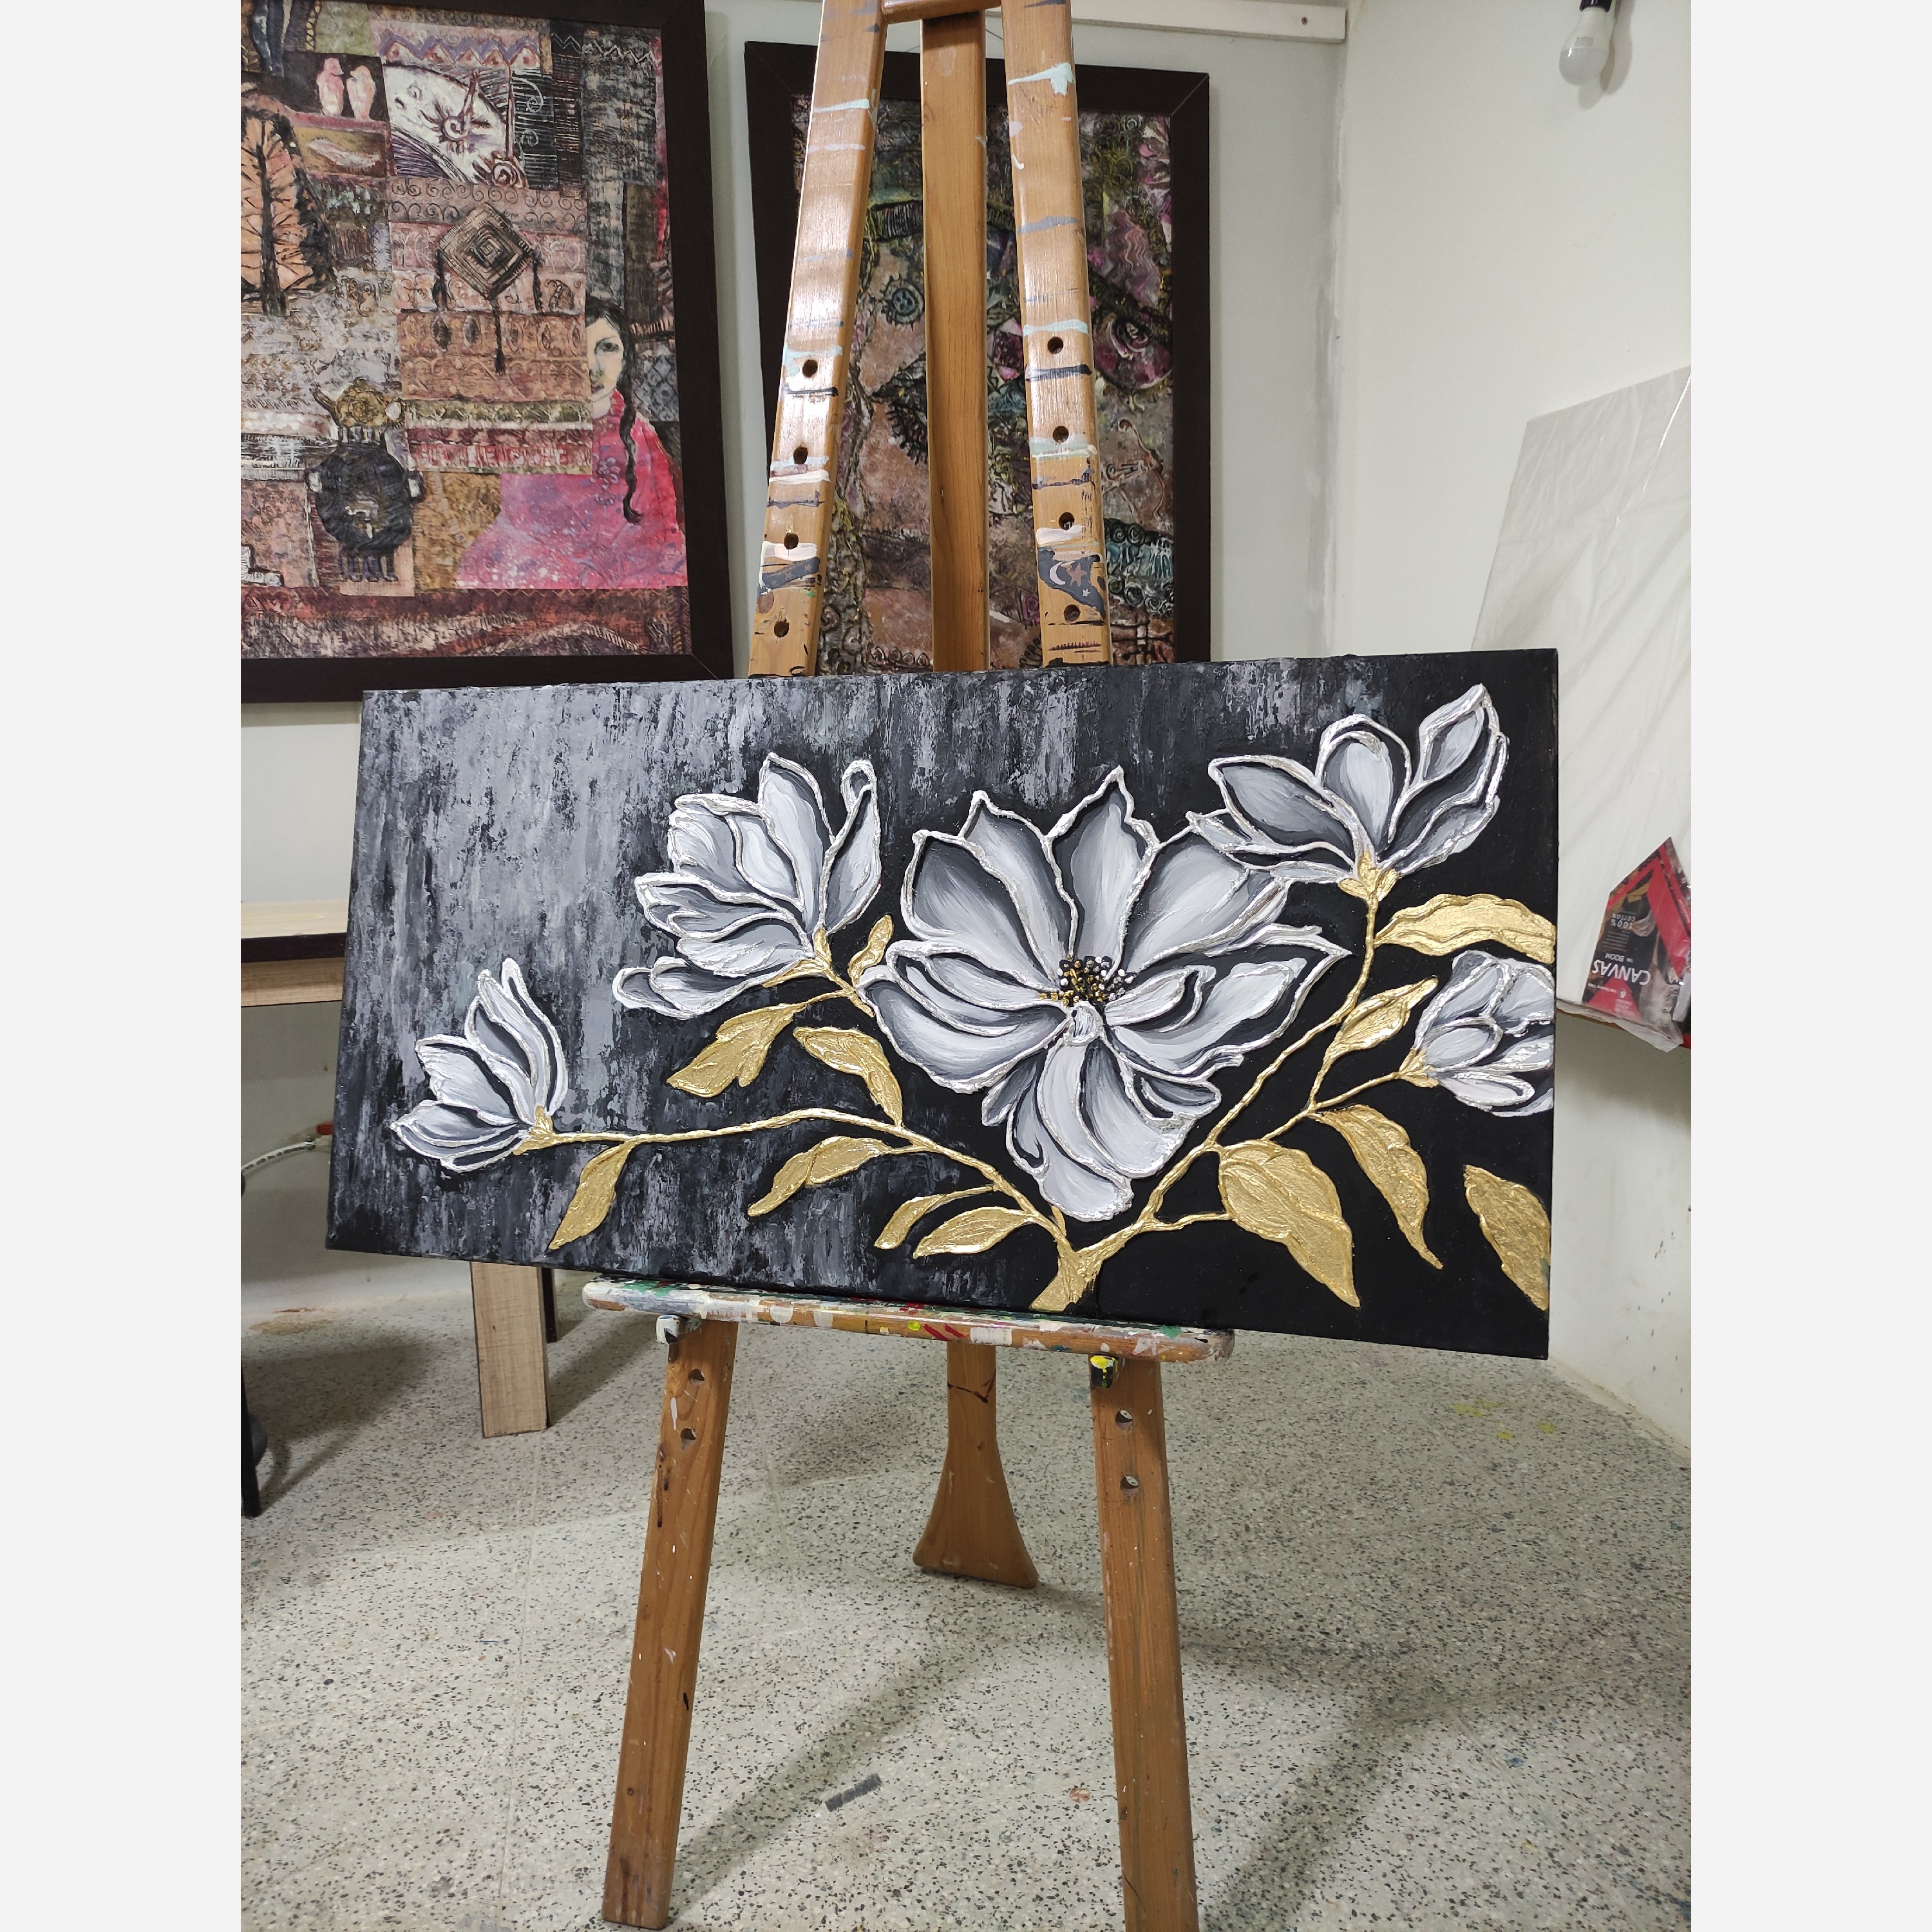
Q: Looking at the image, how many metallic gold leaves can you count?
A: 12